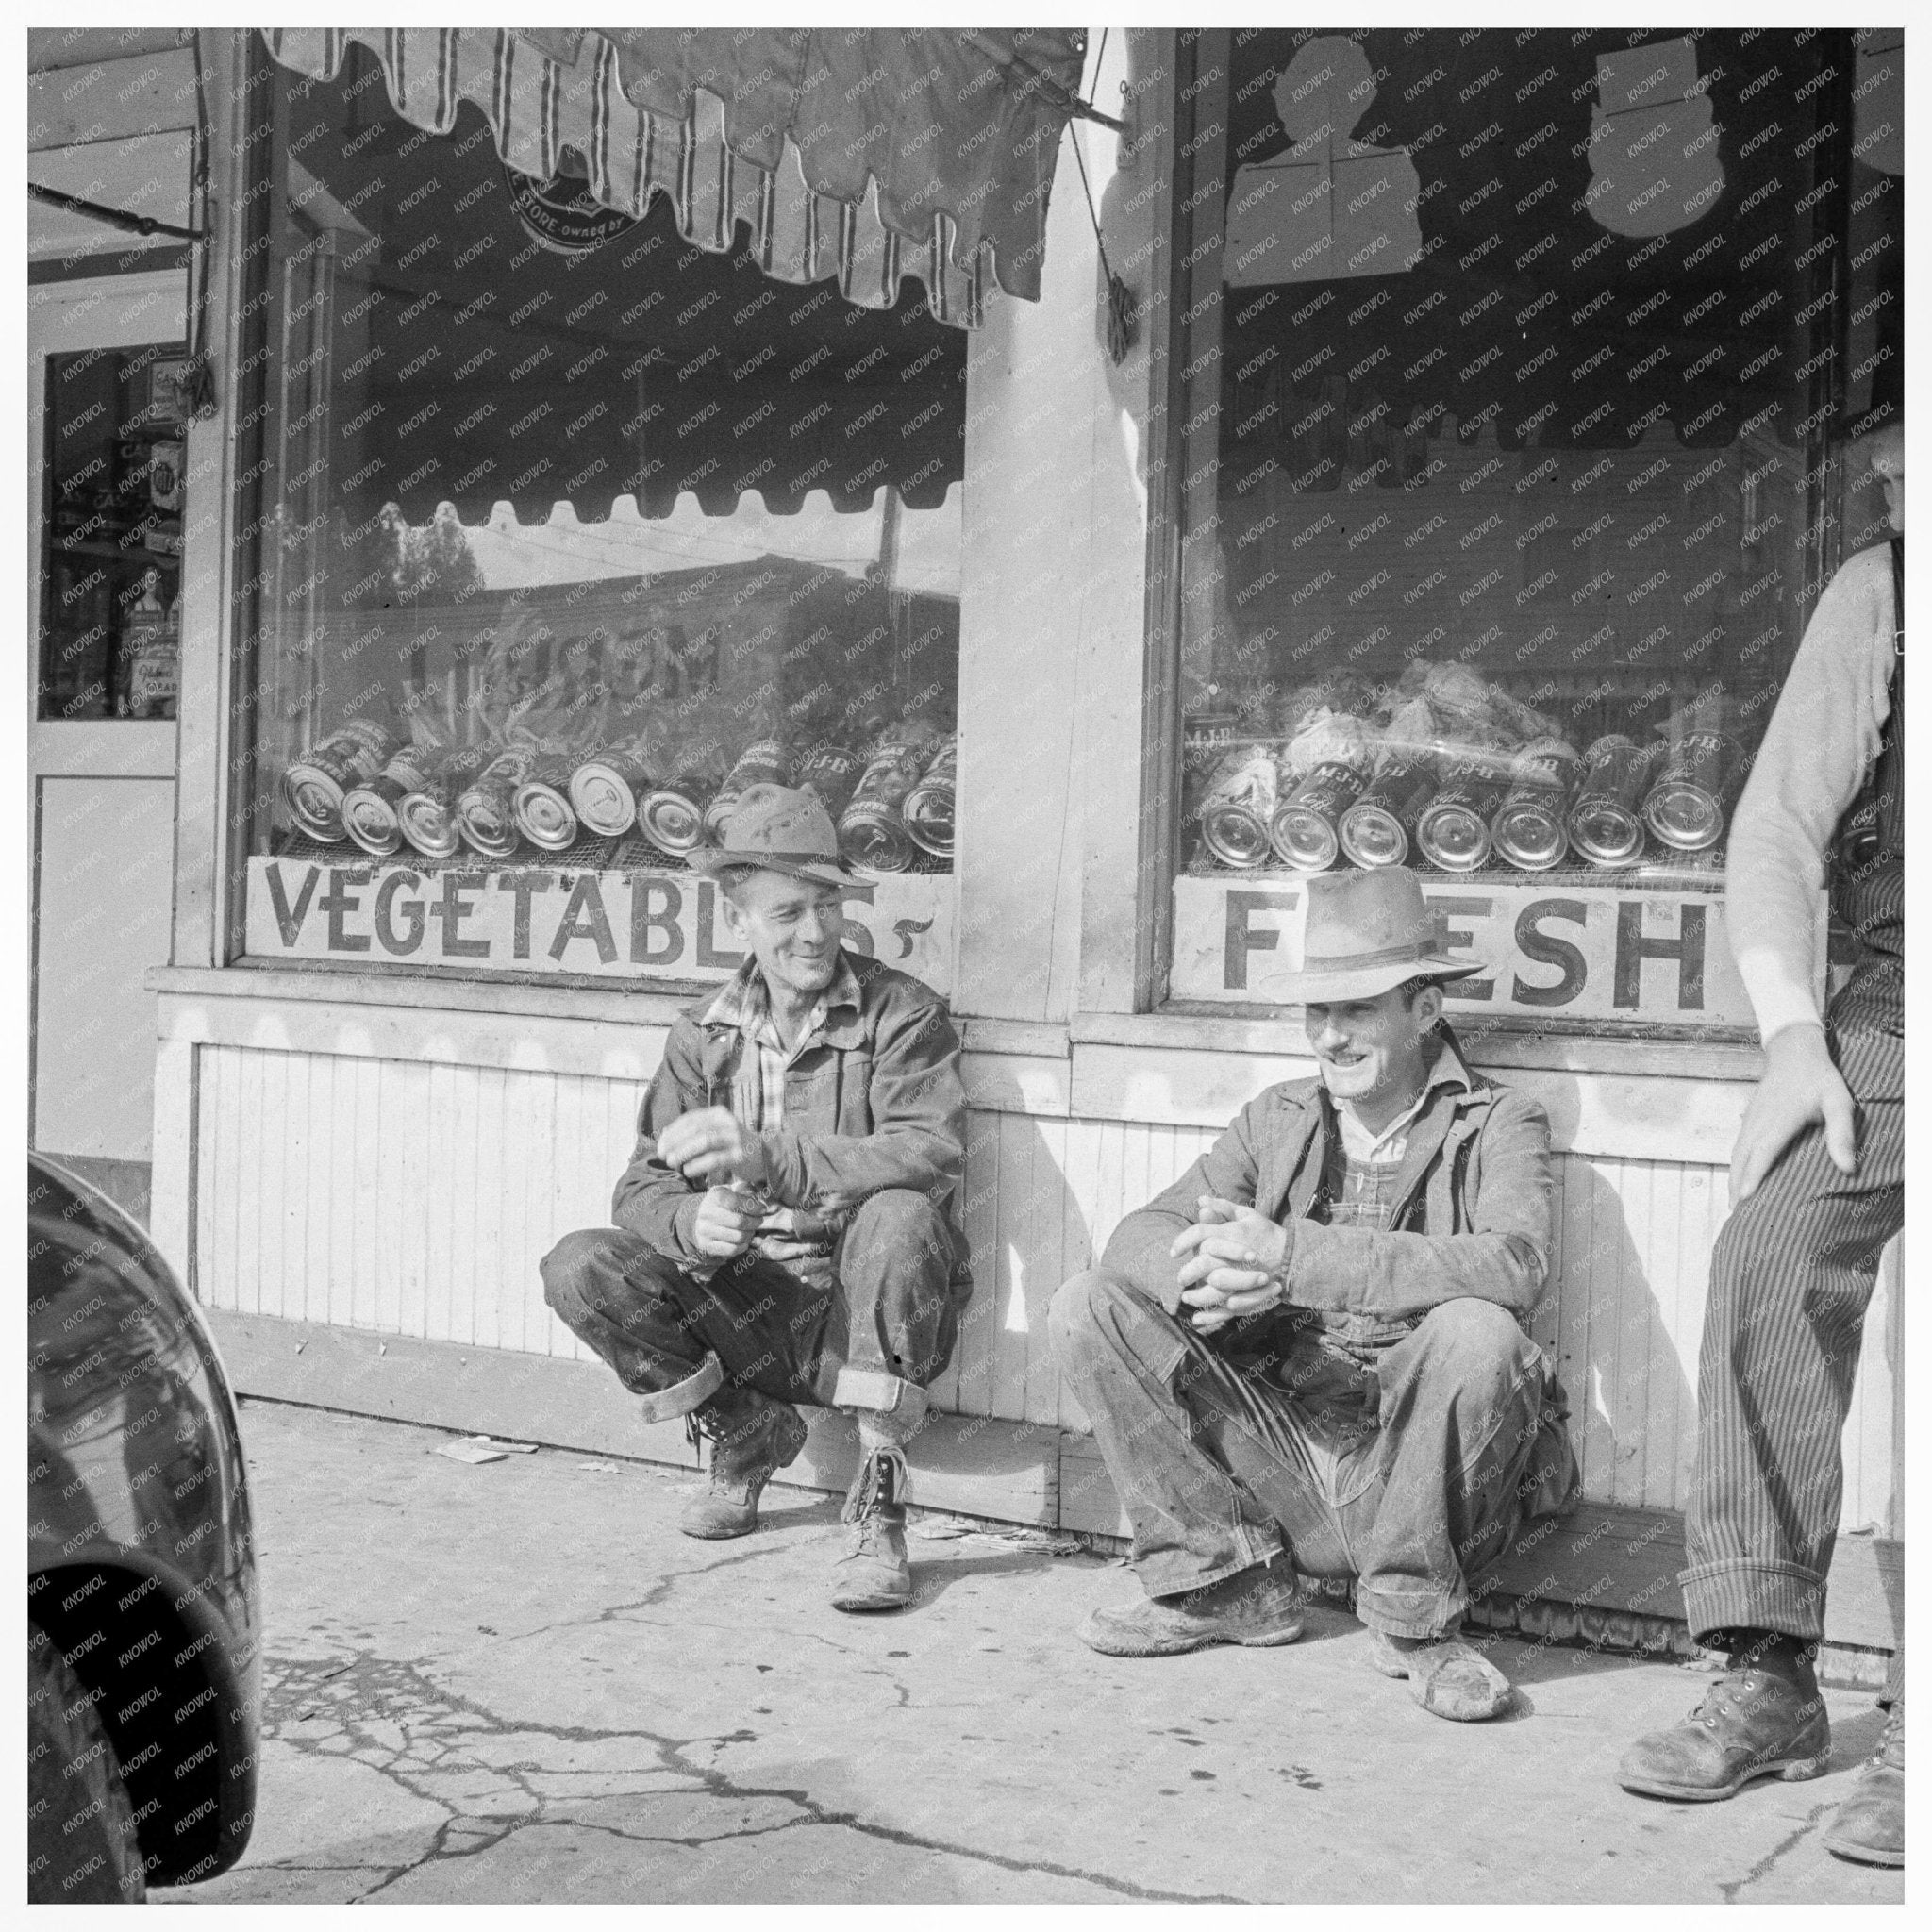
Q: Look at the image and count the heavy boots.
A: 6